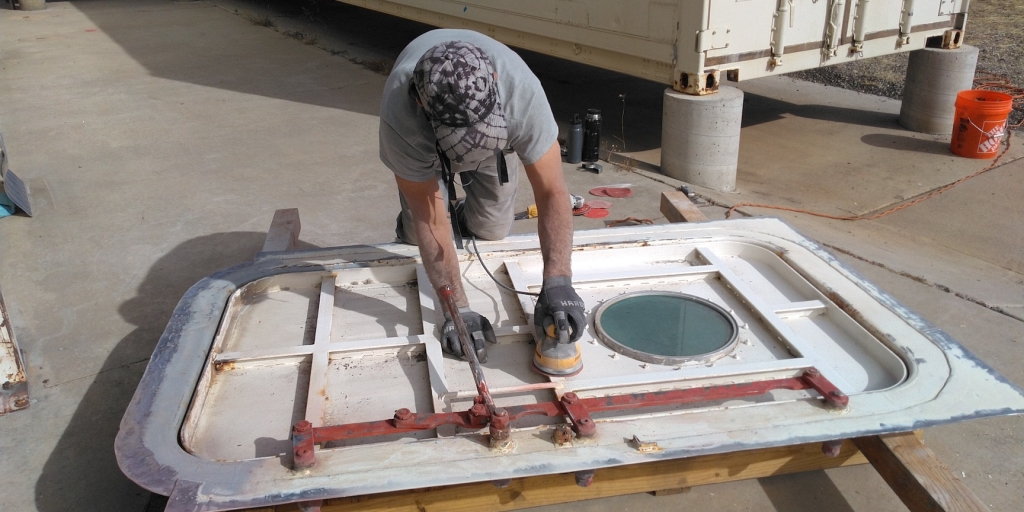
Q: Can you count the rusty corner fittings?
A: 2